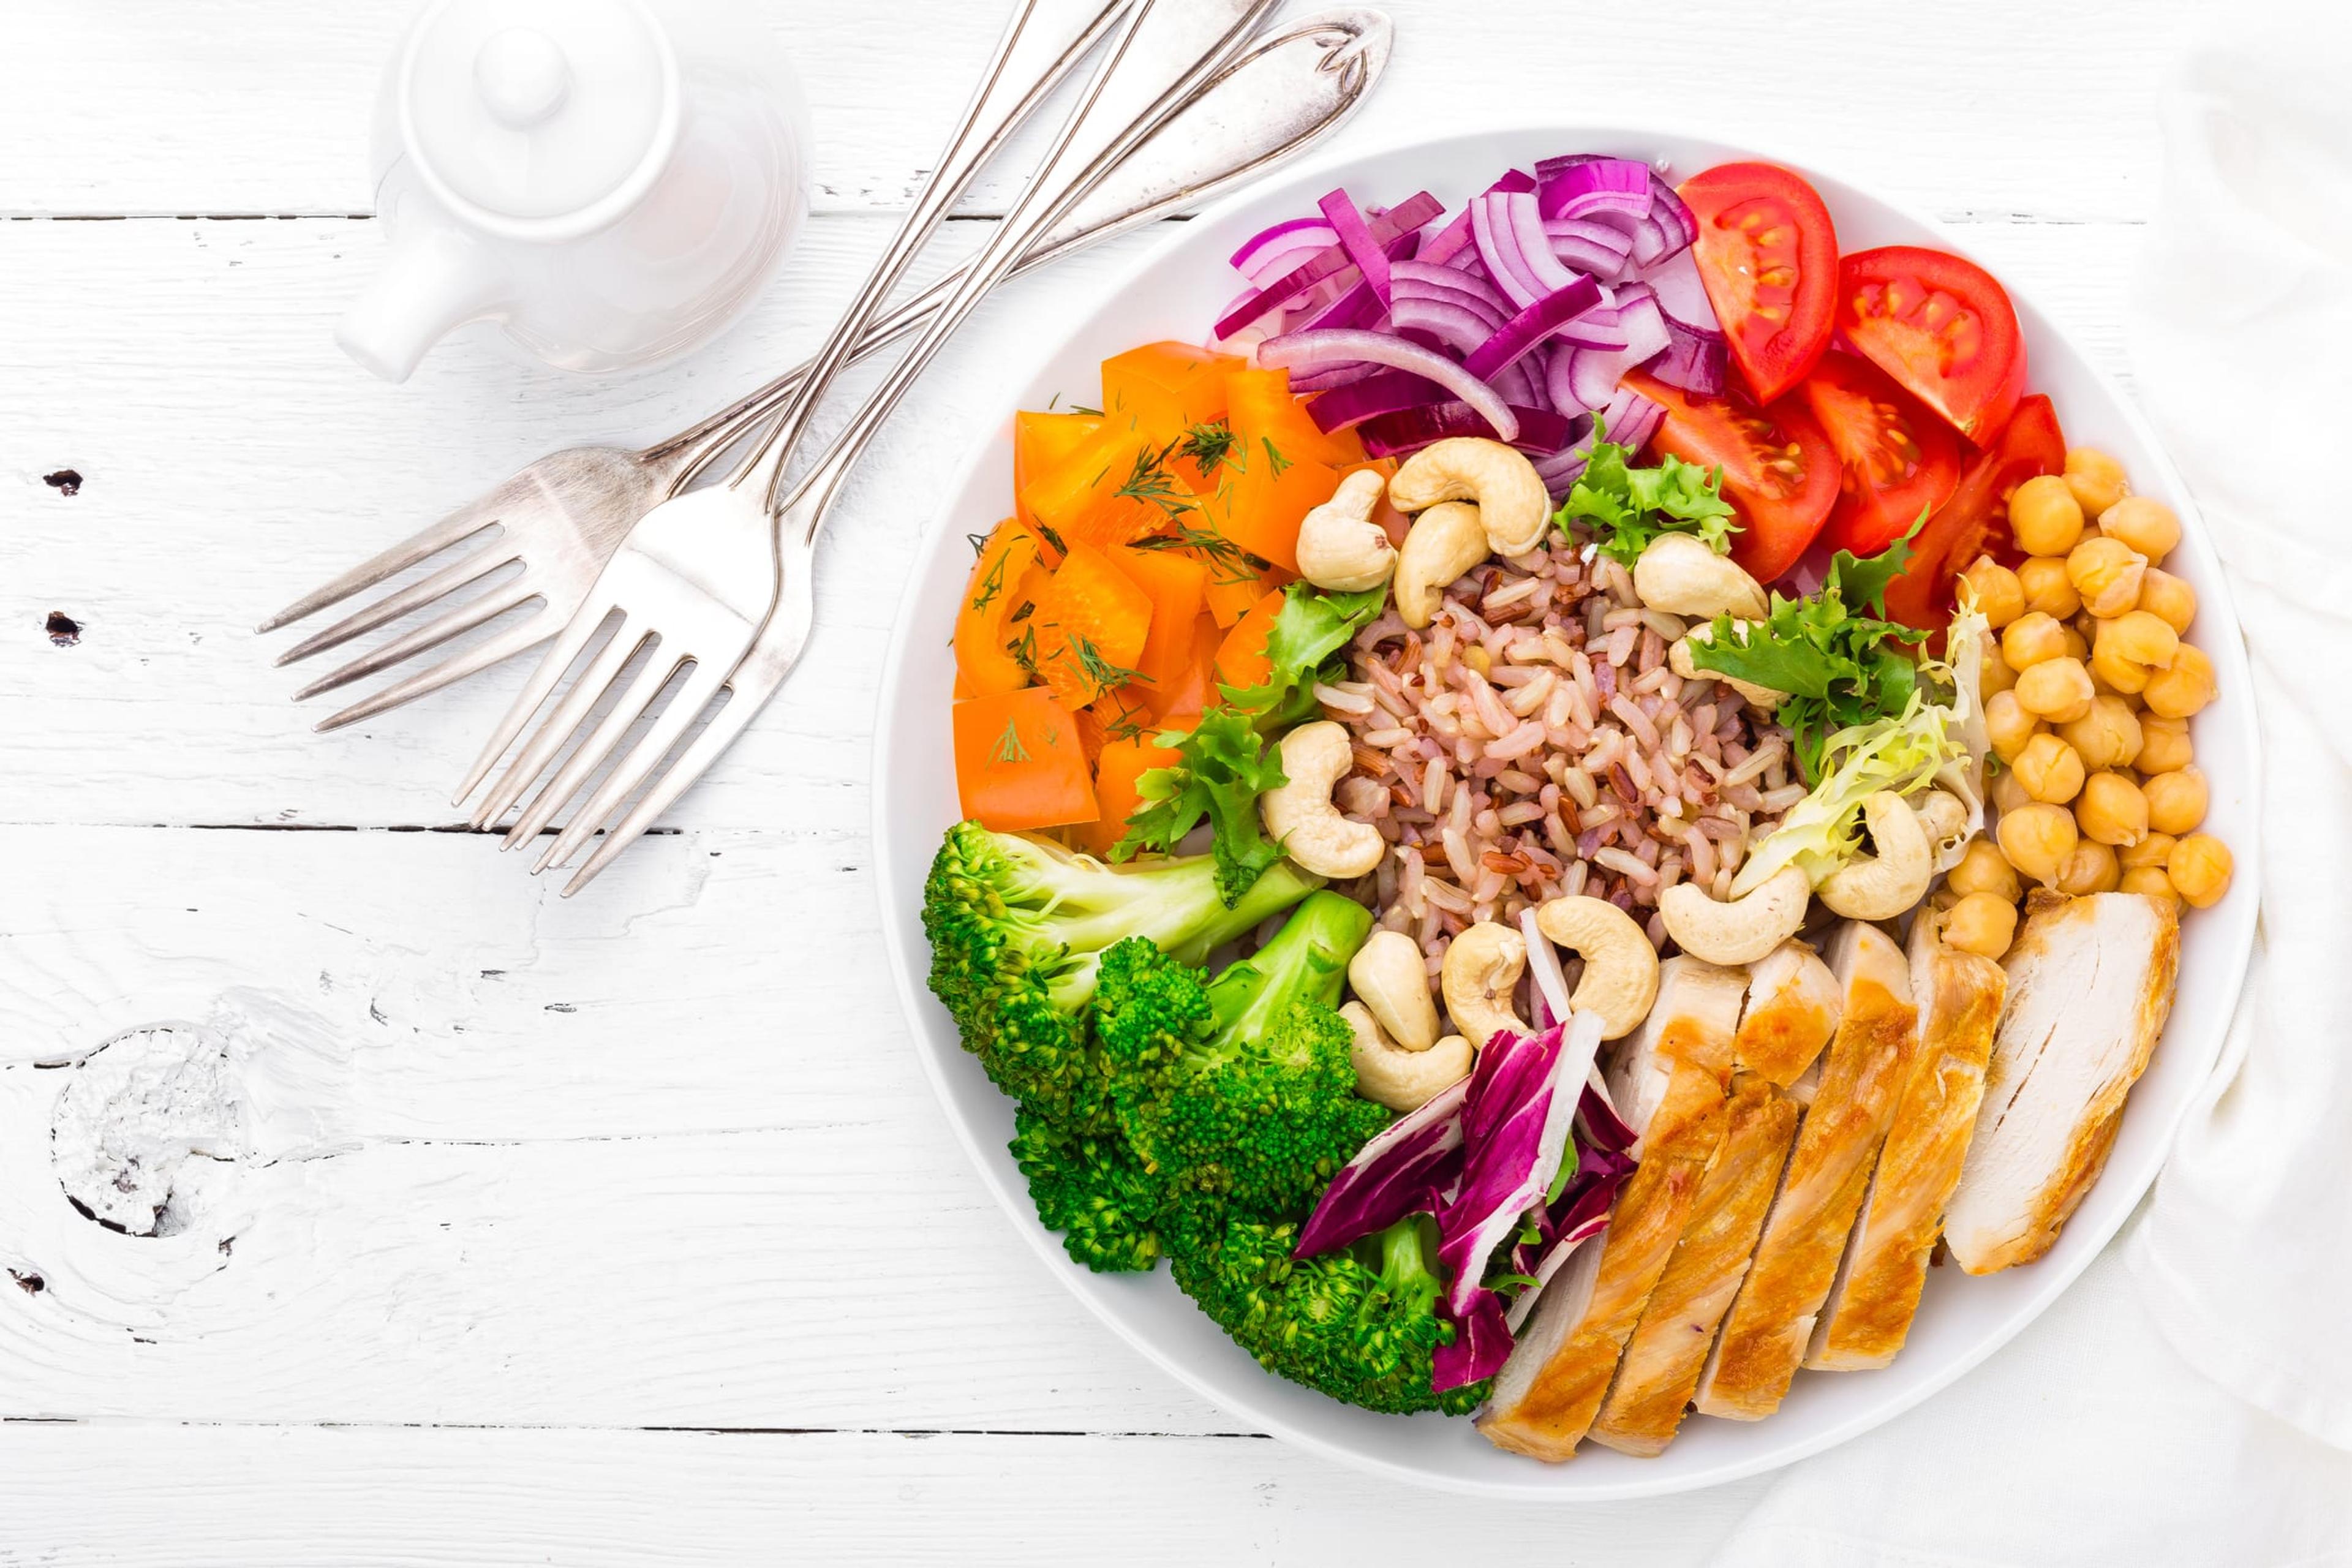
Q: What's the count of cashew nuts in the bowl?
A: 13